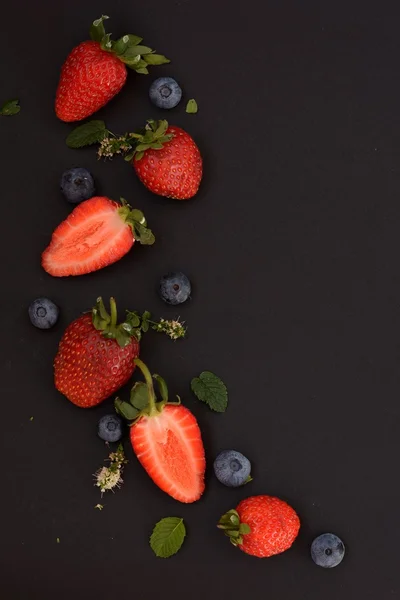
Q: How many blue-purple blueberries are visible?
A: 7